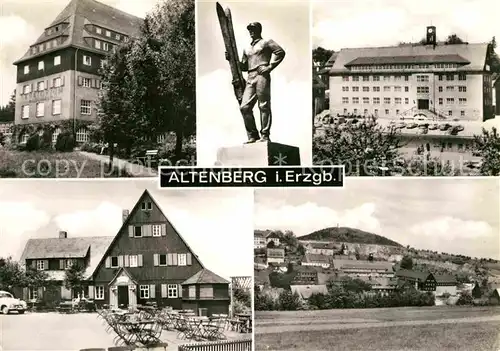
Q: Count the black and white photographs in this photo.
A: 5